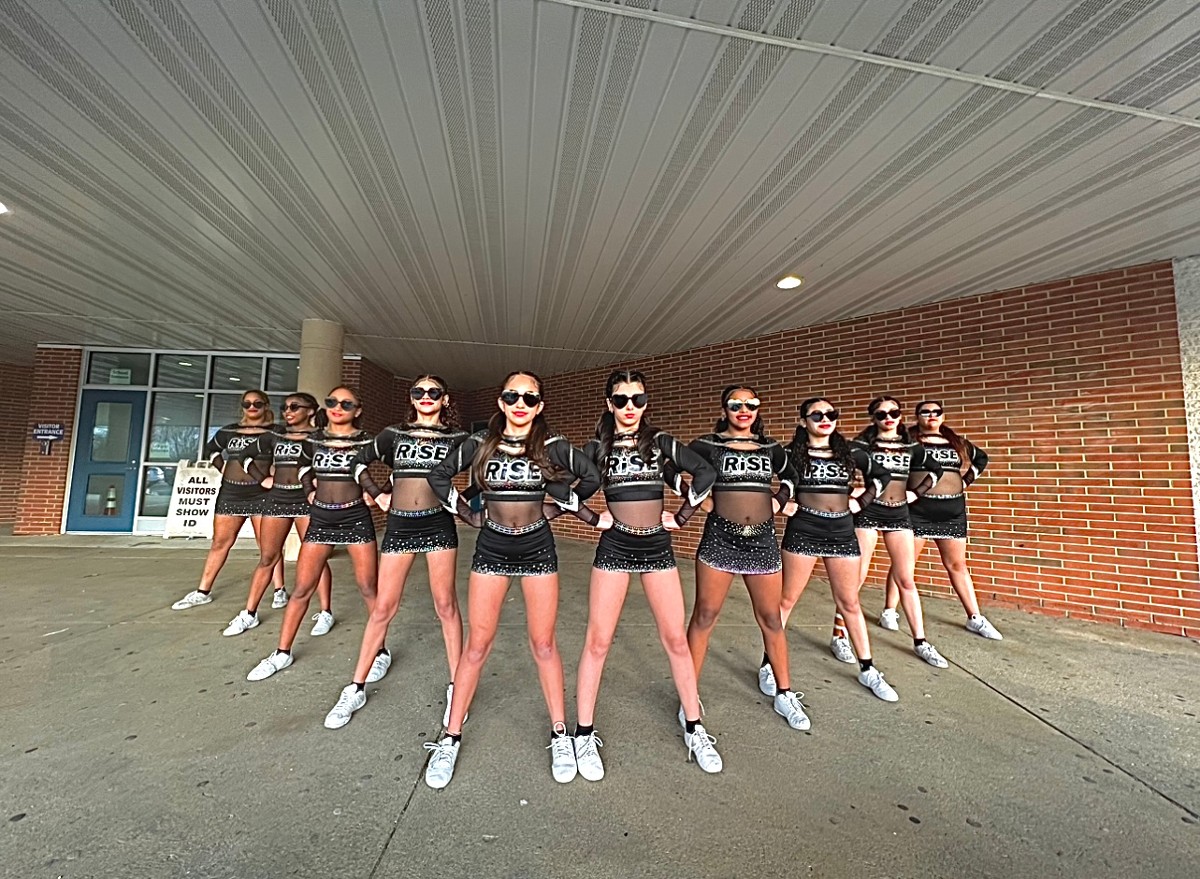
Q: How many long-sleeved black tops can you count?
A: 10